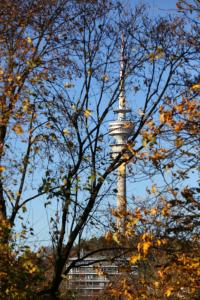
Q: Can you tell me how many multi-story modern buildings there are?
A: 1